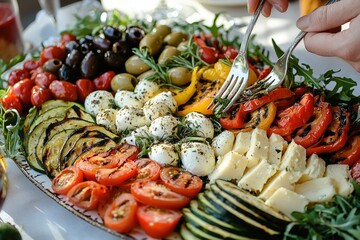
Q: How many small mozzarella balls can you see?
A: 12